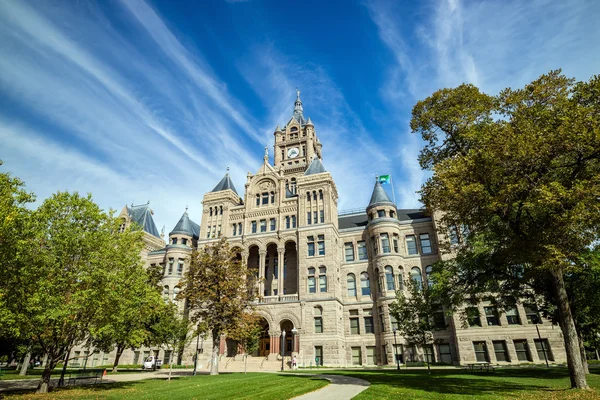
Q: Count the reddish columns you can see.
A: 4